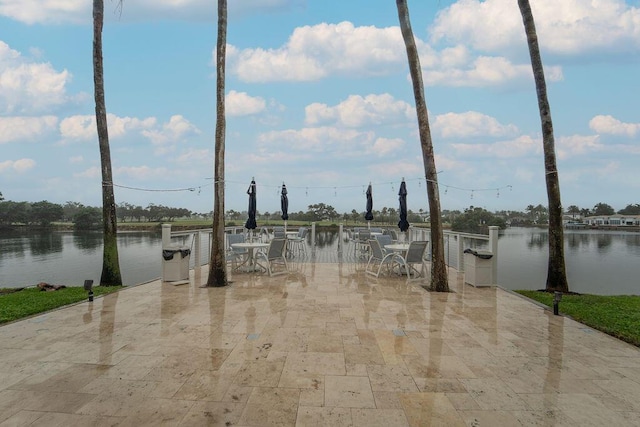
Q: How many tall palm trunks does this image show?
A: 4